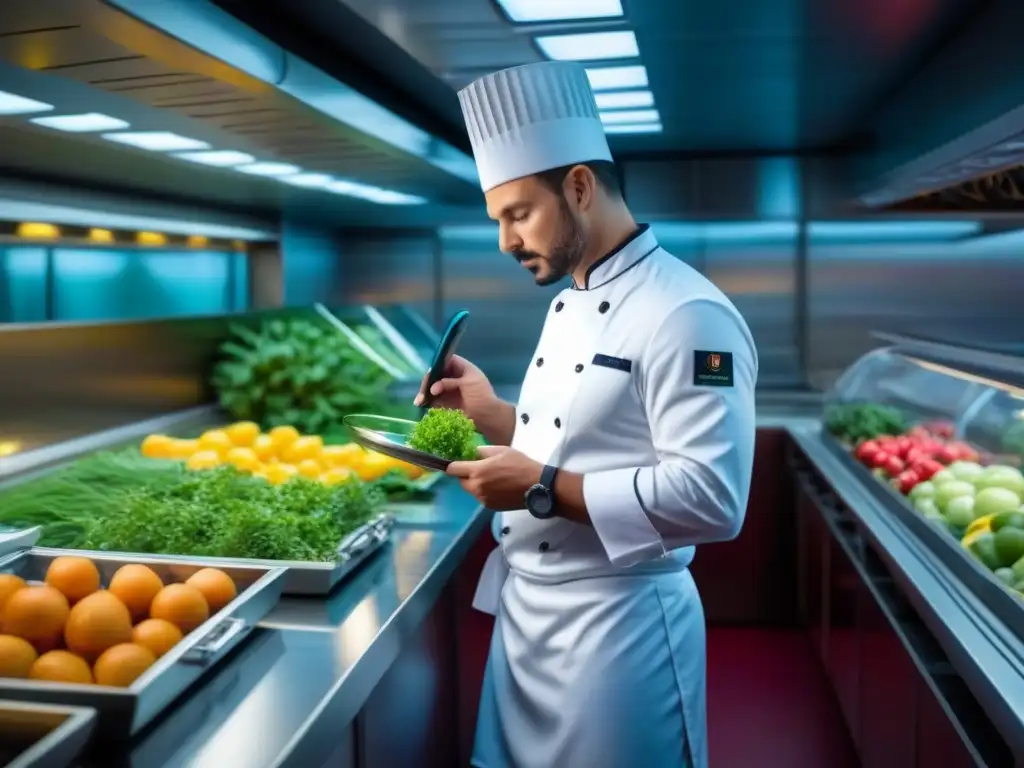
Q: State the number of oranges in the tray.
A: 11